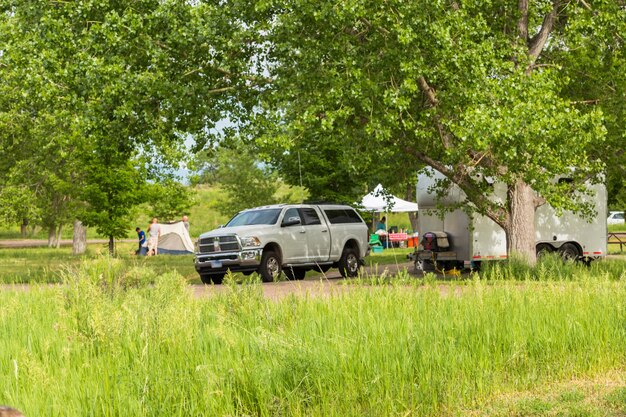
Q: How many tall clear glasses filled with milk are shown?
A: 0